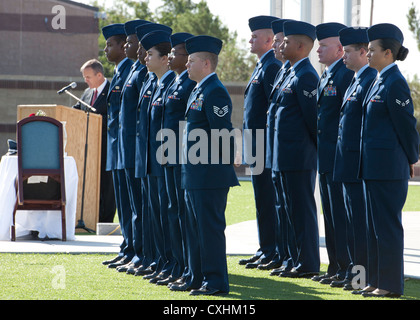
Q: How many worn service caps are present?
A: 12